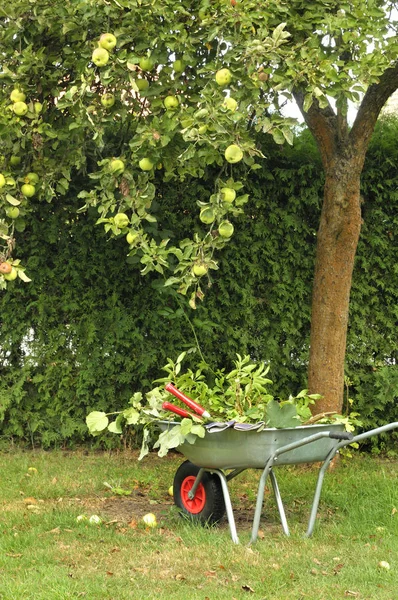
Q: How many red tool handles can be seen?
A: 2